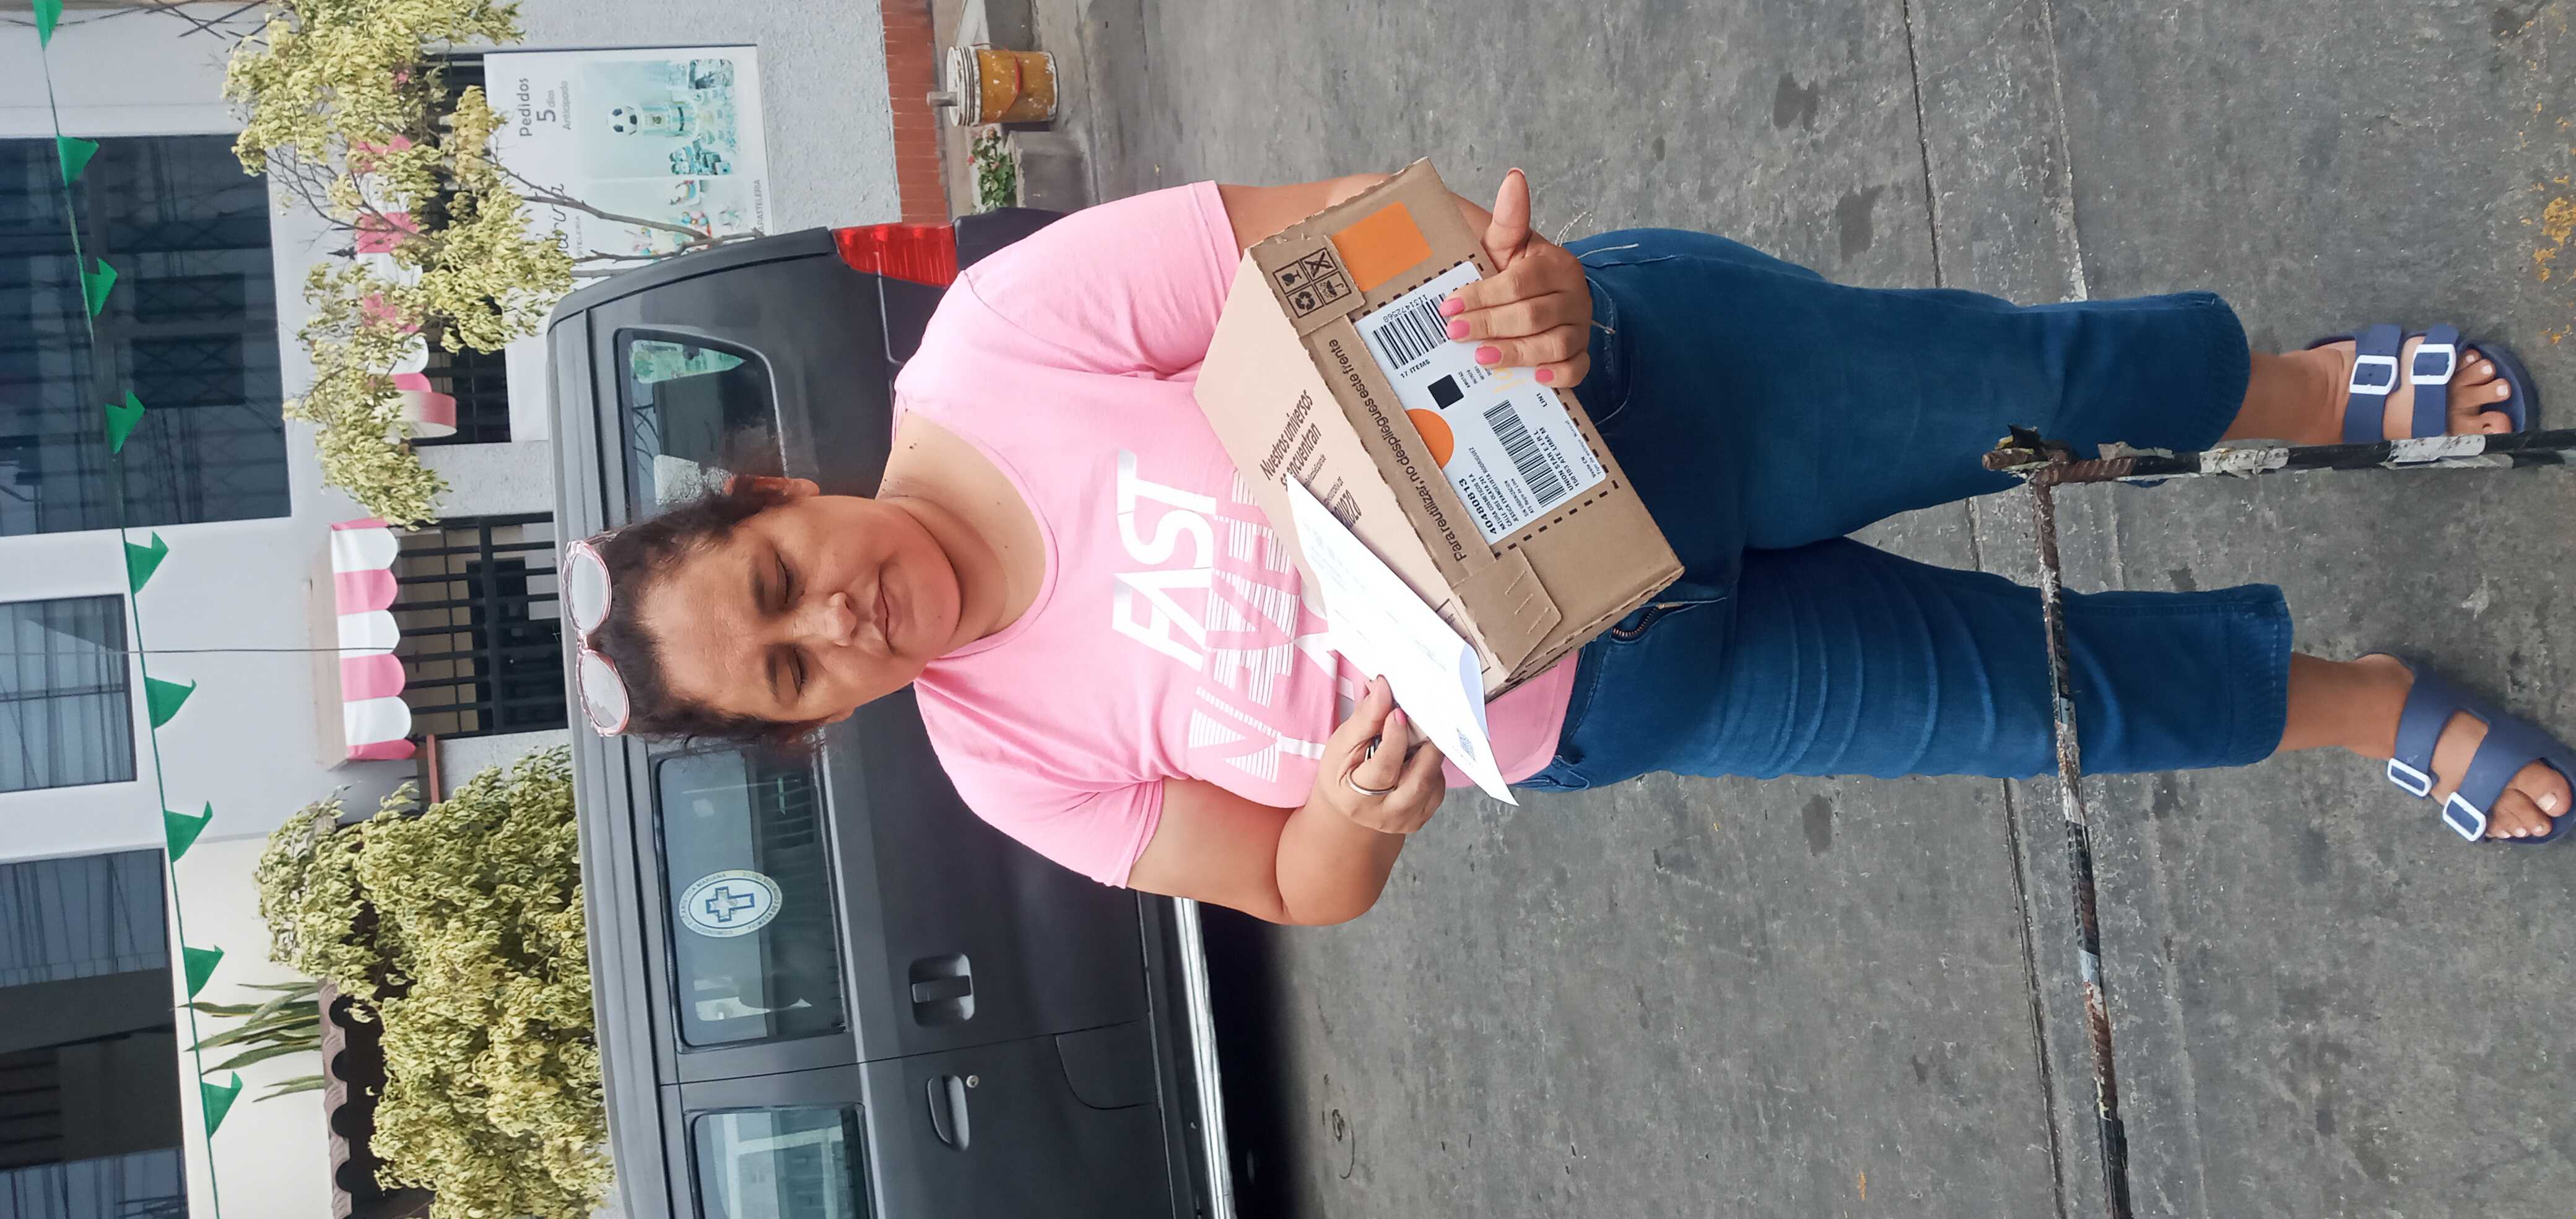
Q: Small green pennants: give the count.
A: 9